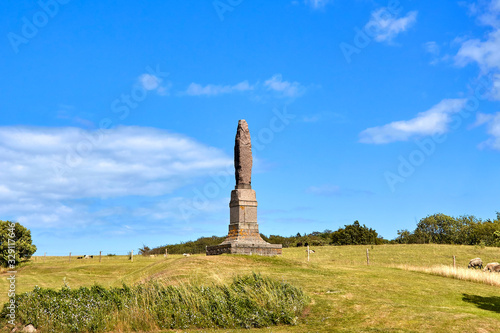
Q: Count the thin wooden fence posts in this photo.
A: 8